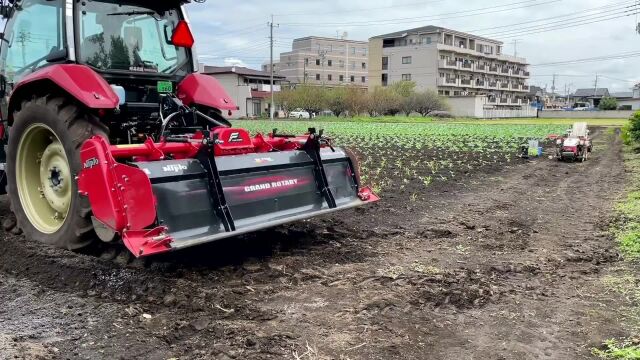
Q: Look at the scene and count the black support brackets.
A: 2